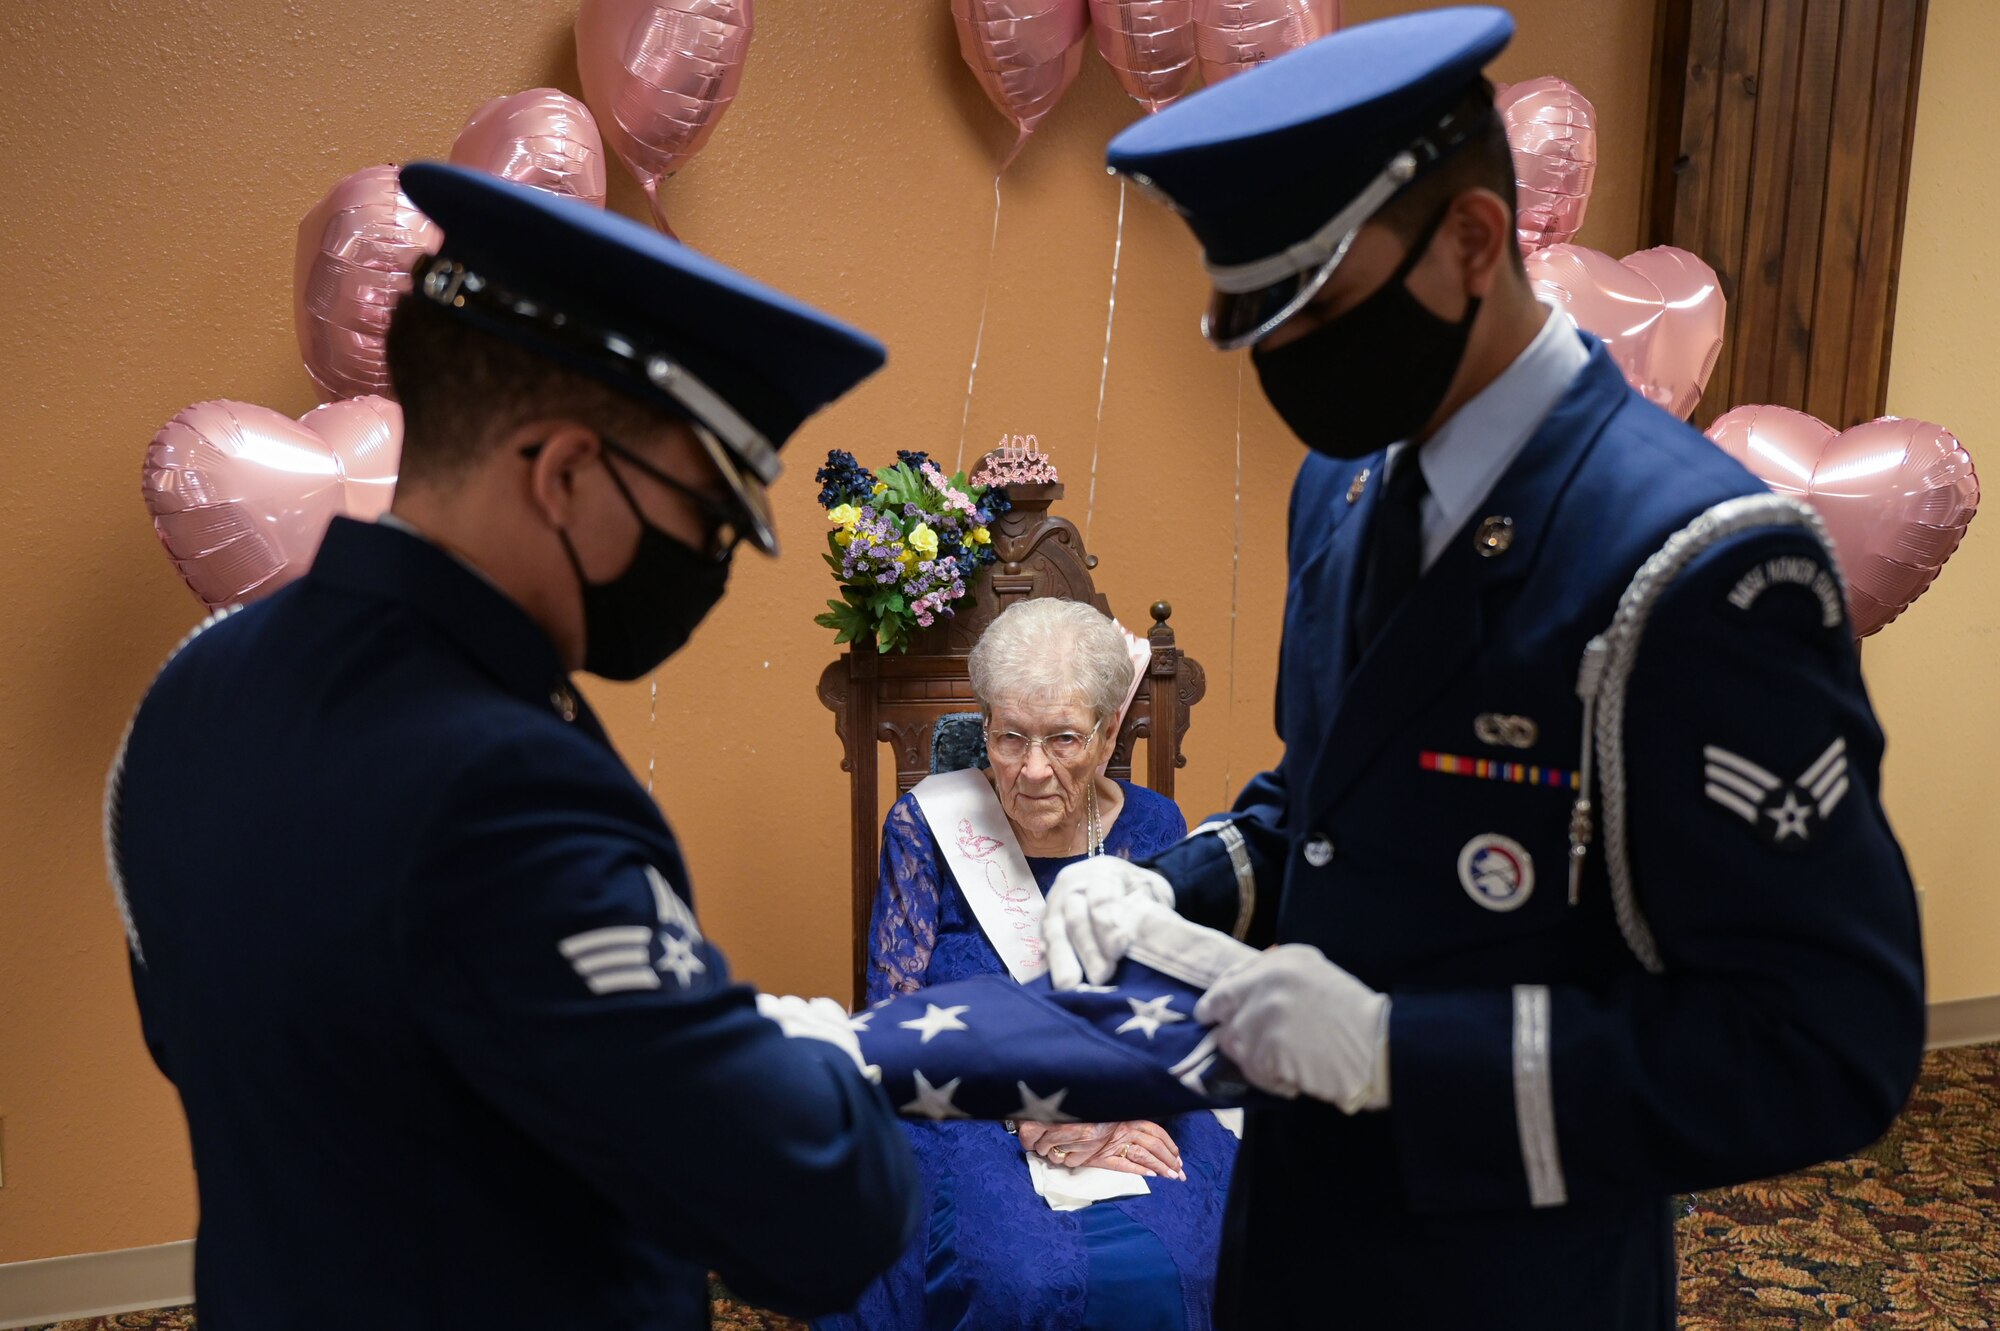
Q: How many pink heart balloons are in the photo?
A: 10